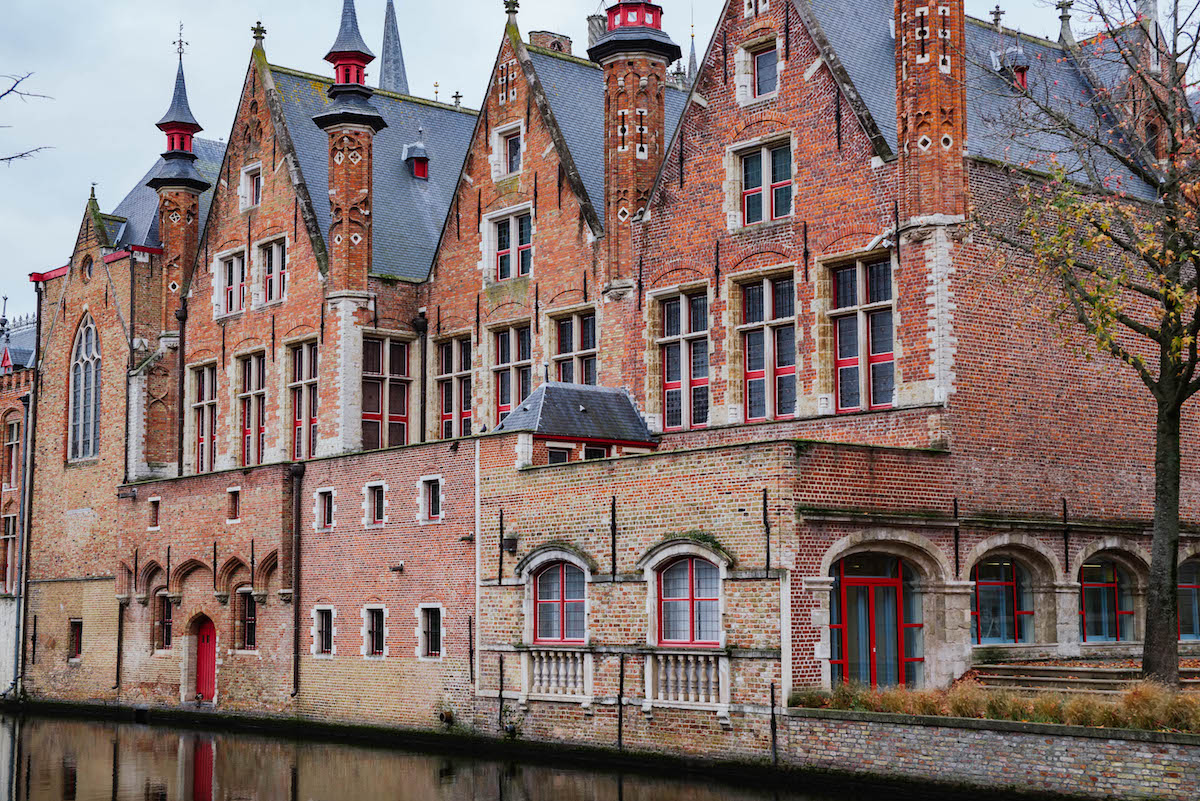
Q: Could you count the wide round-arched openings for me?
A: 4